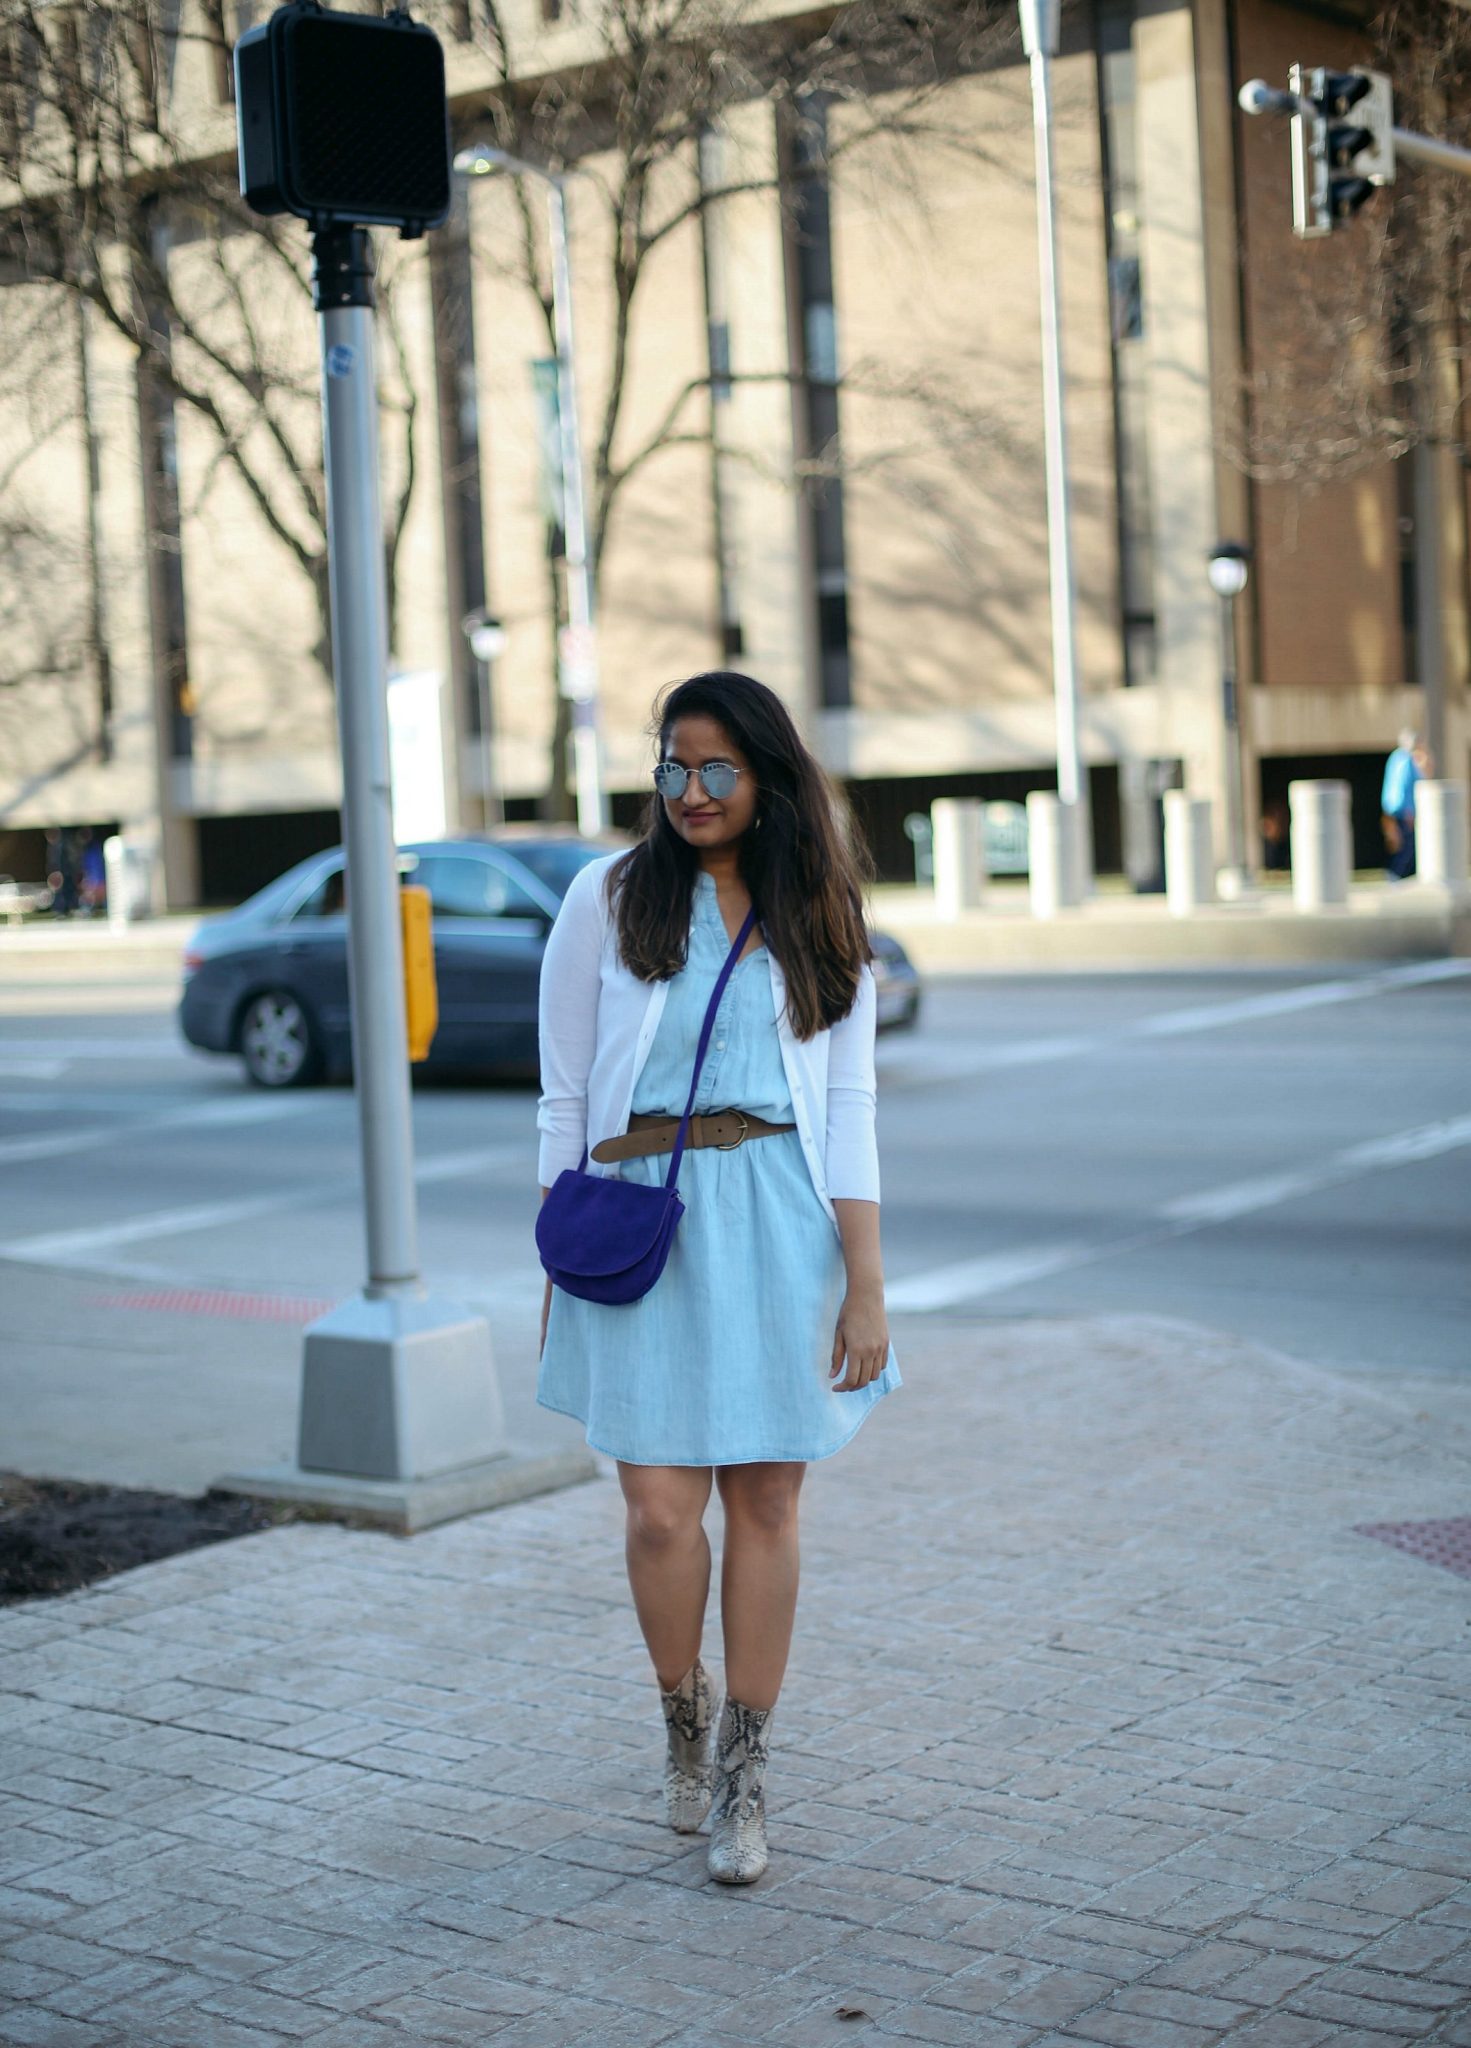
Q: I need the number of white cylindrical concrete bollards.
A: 5